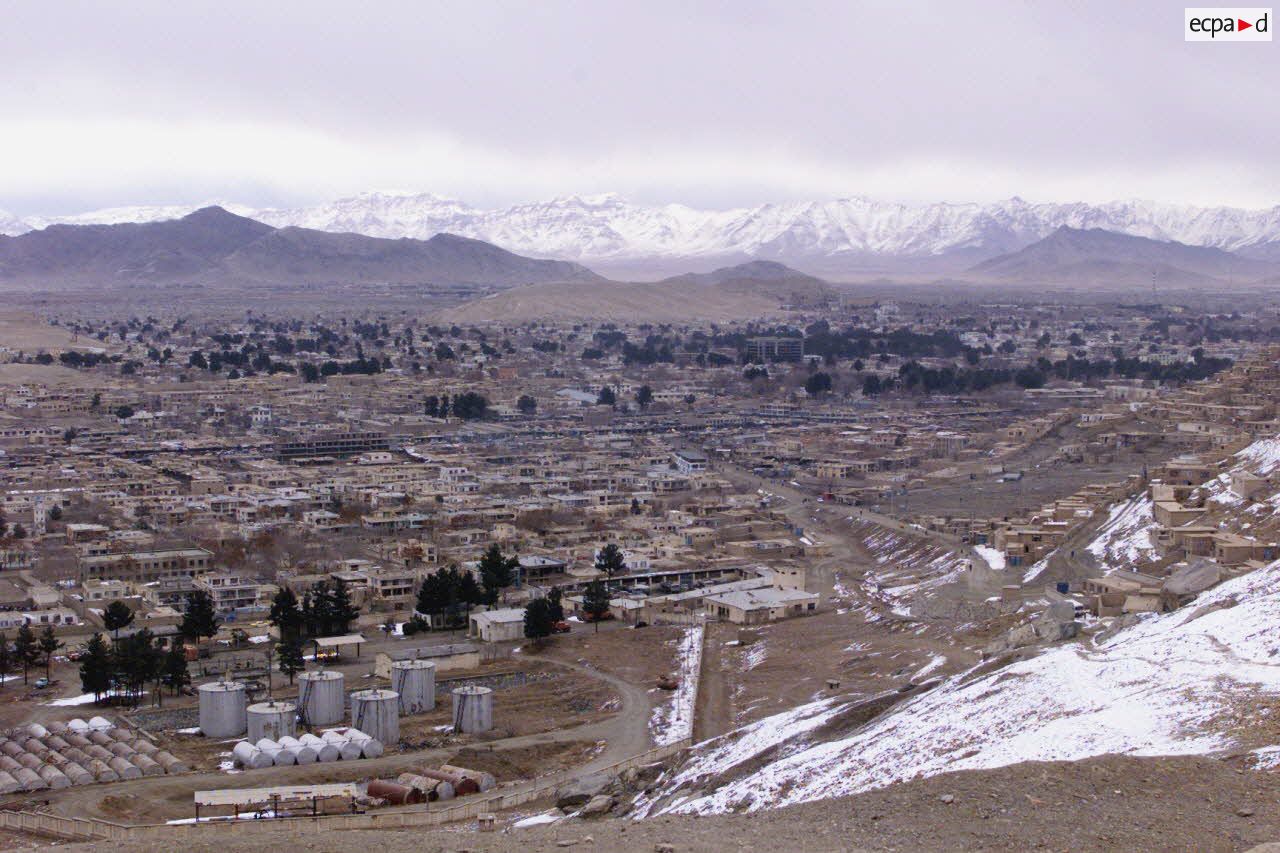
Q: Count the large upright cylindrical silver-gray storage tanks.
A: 6